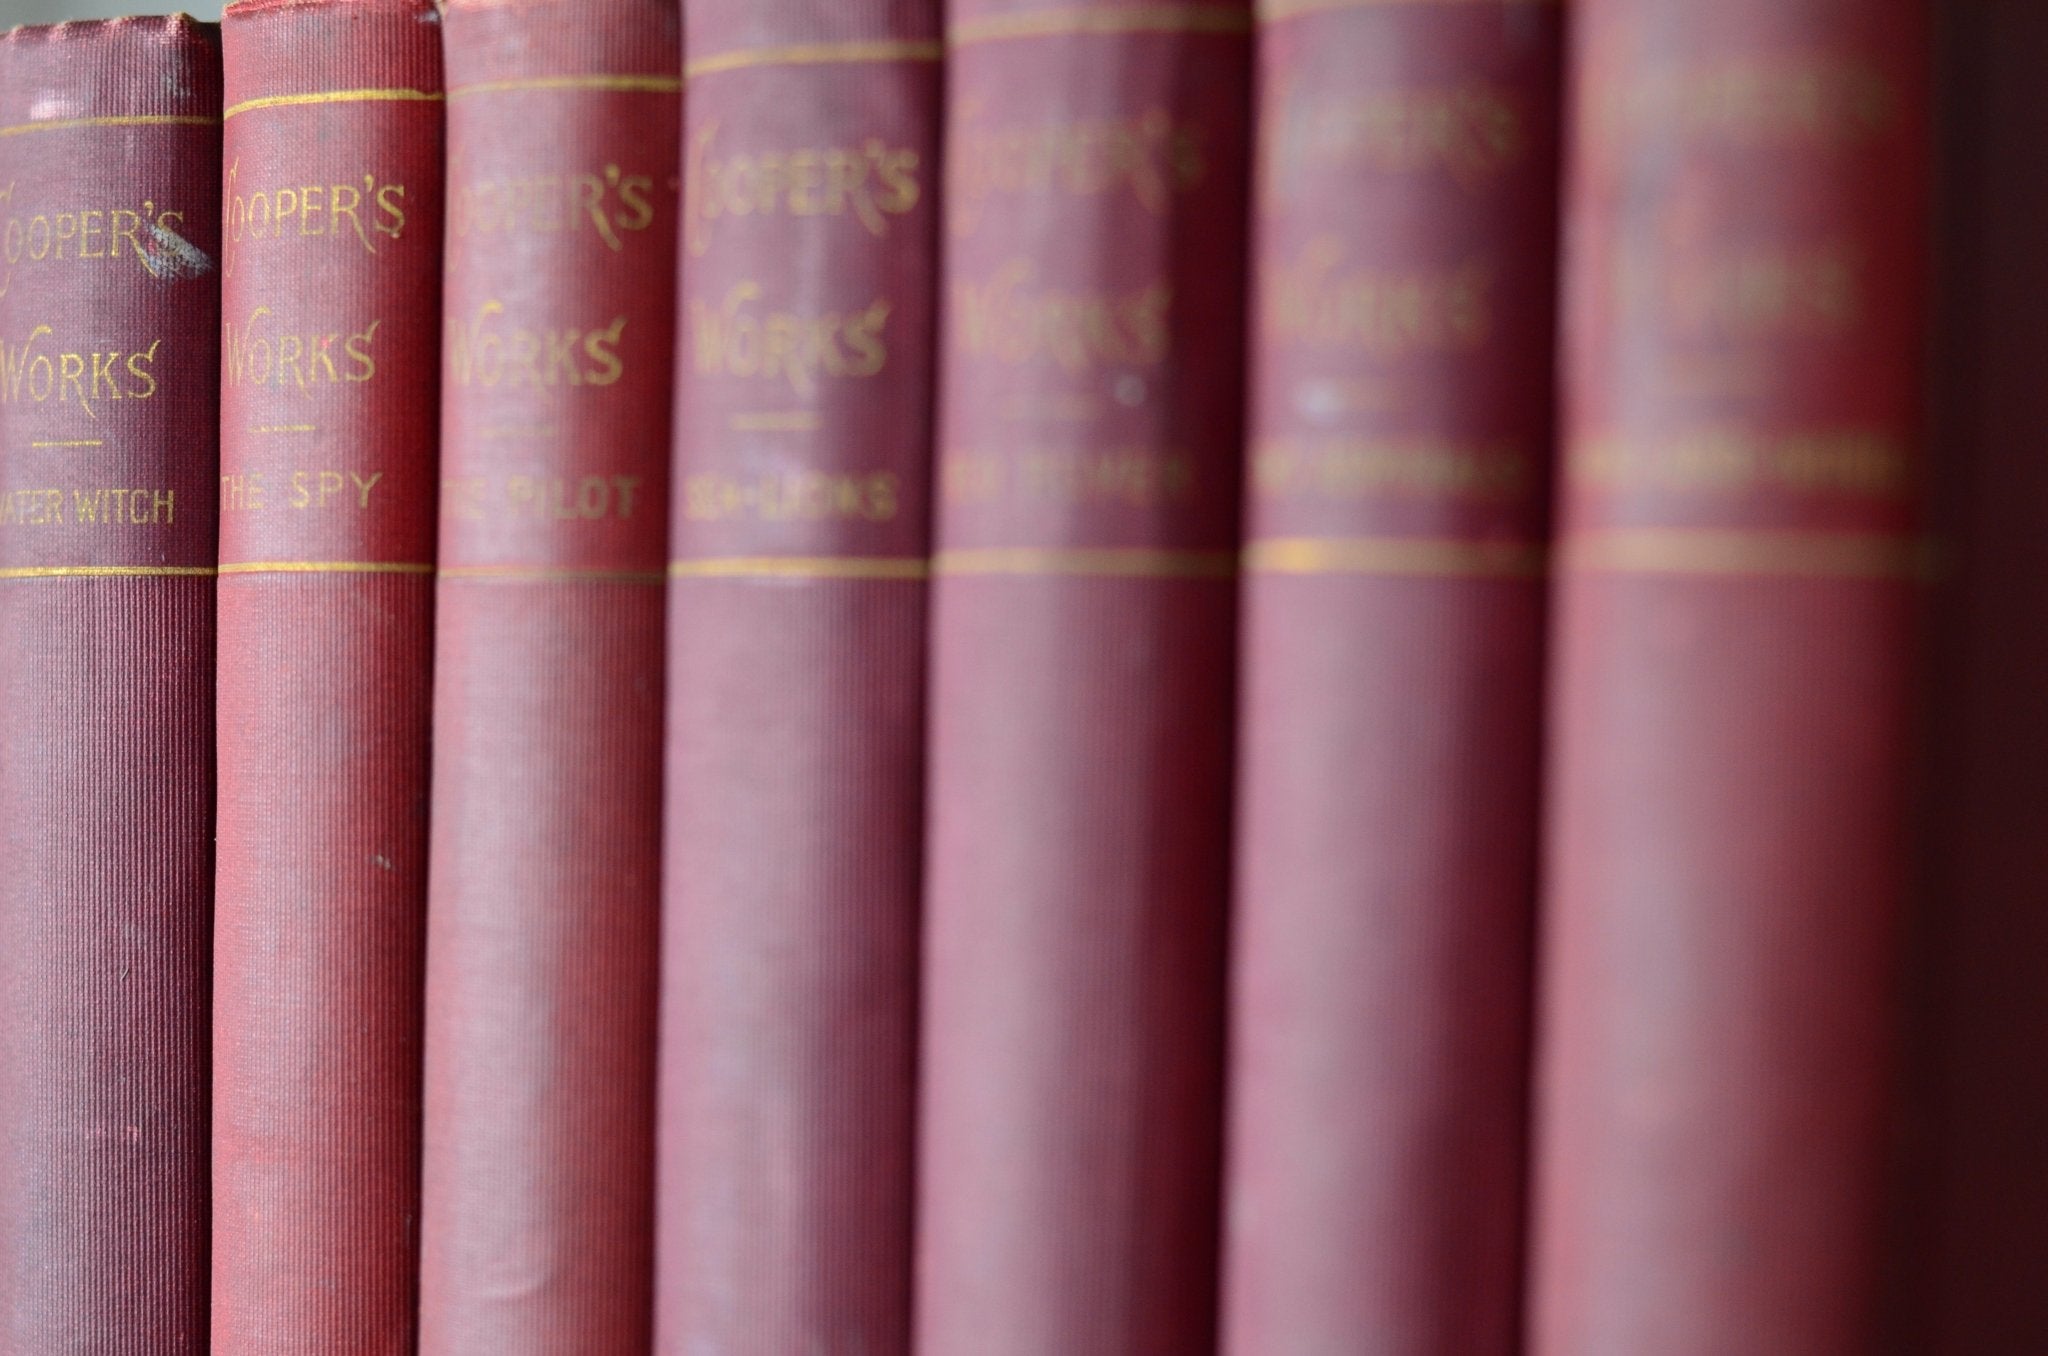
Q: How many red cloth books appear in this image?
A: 7